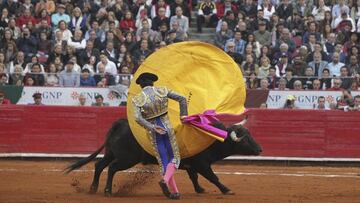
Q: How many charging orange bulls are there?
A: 0